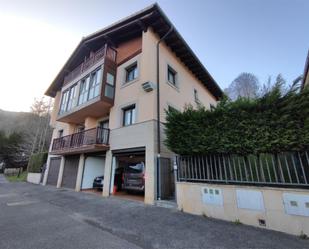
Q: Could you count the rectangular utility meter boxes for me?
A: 3